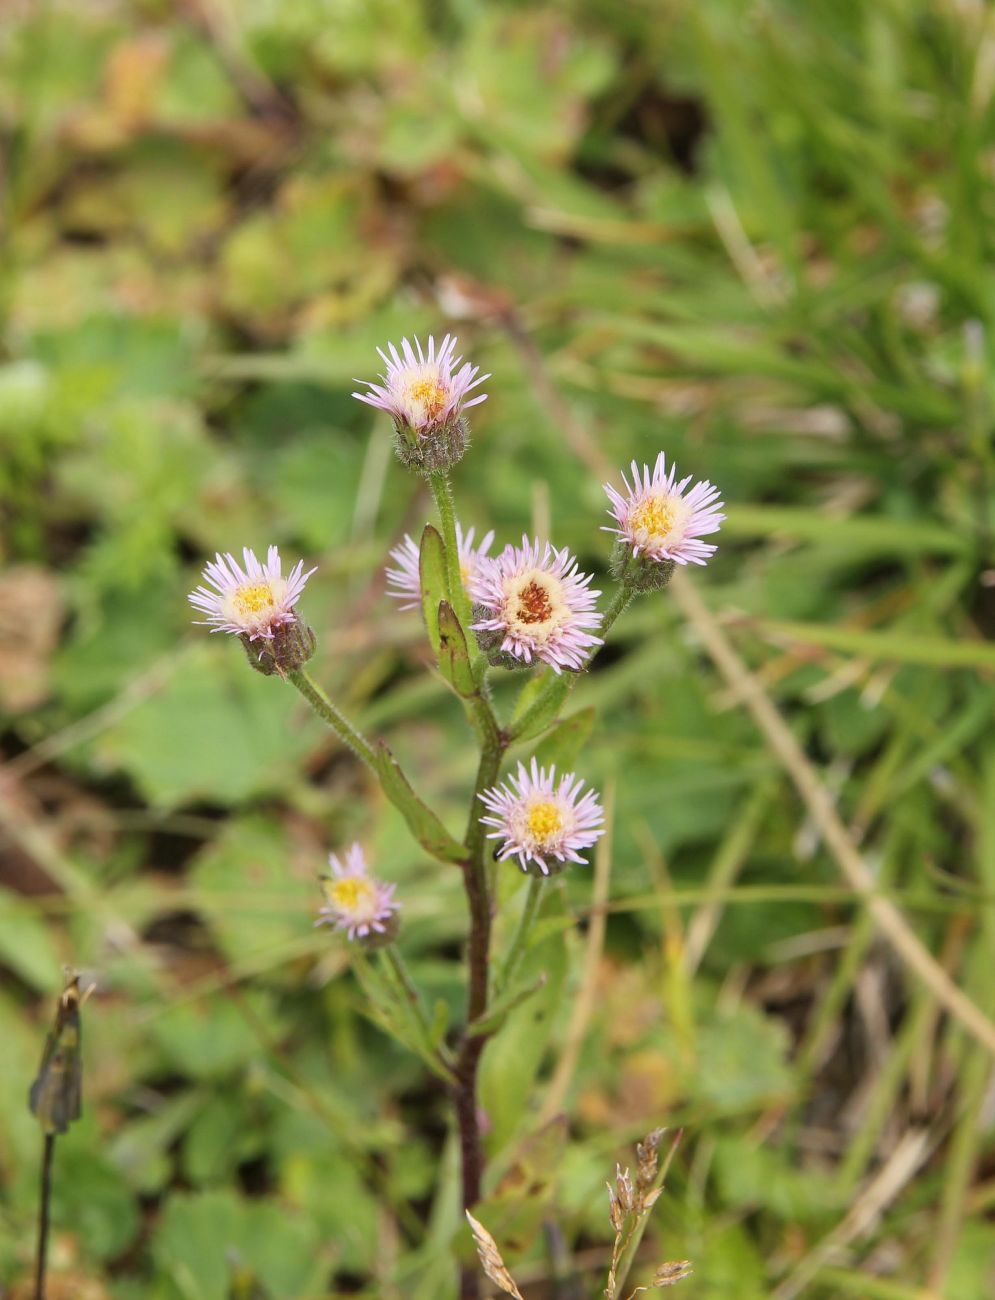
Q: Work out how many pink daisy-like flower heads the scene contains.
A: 7